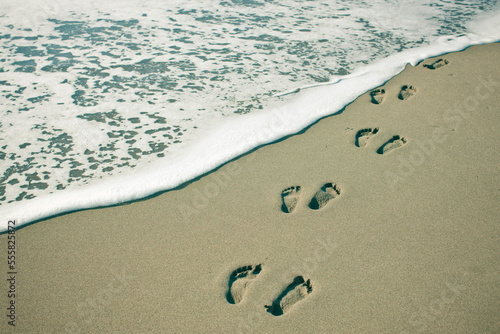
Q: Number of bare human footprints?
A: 9